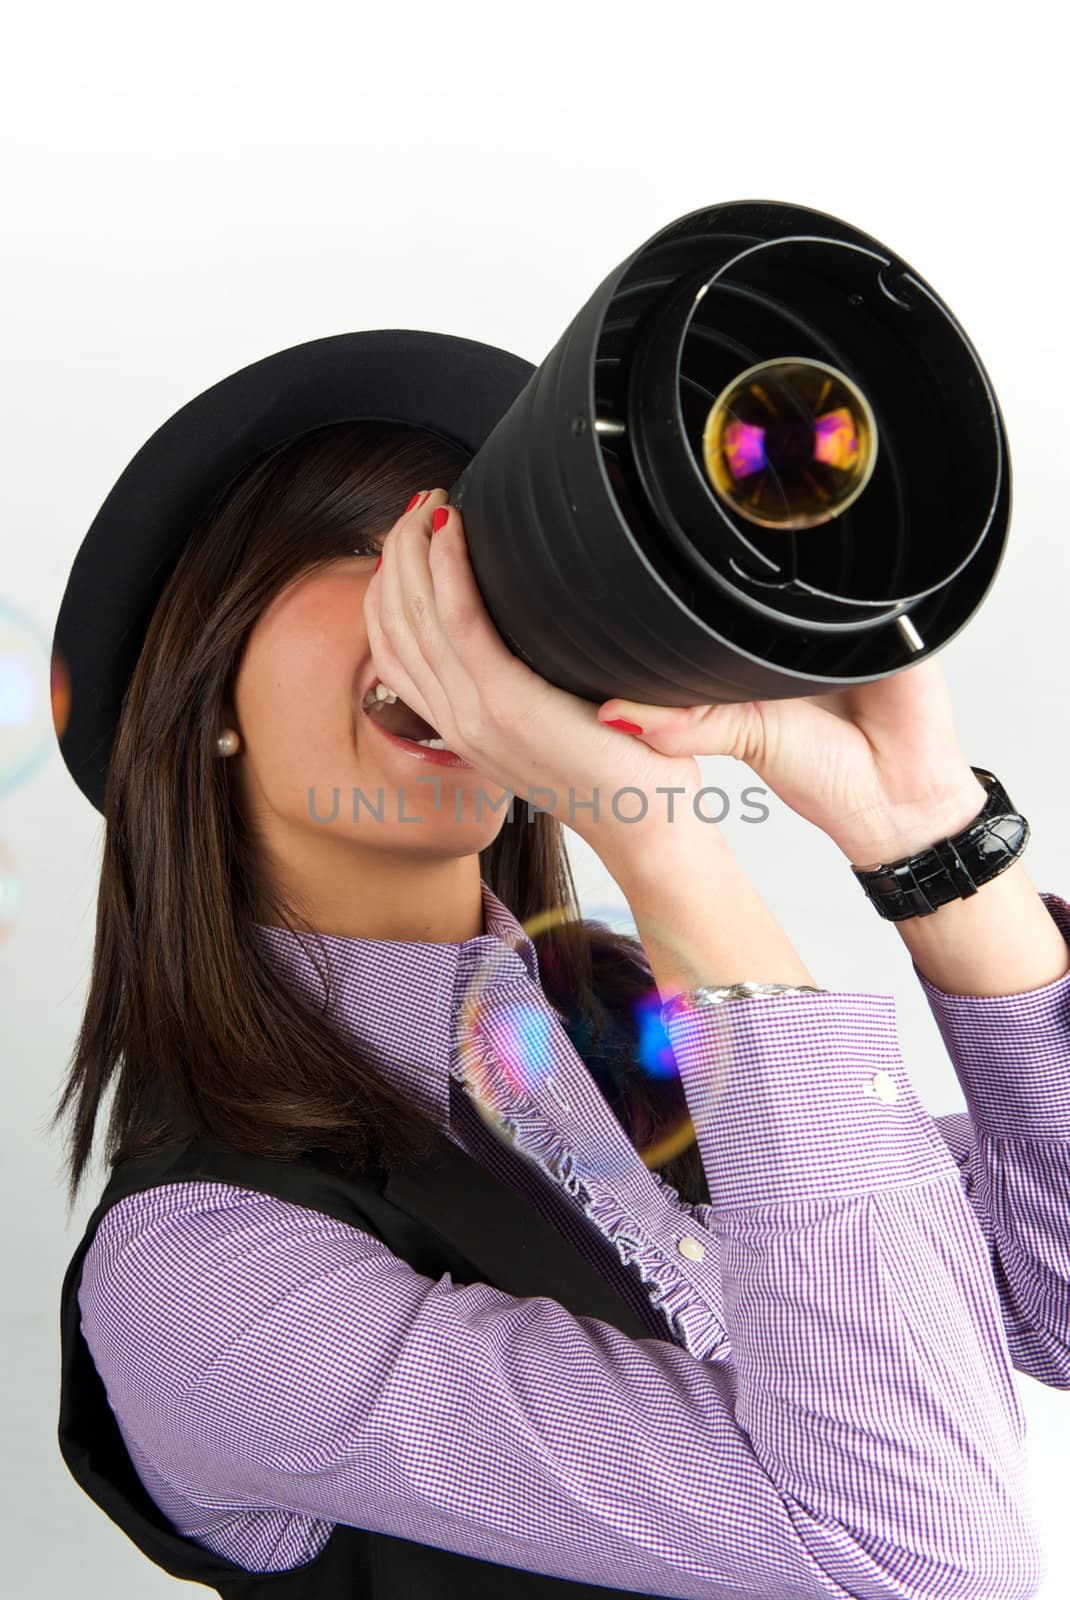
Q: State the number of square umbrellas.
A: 0